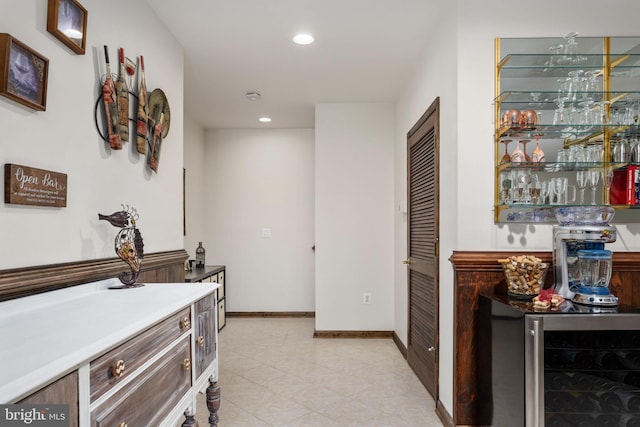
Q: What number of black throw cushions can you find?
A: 0